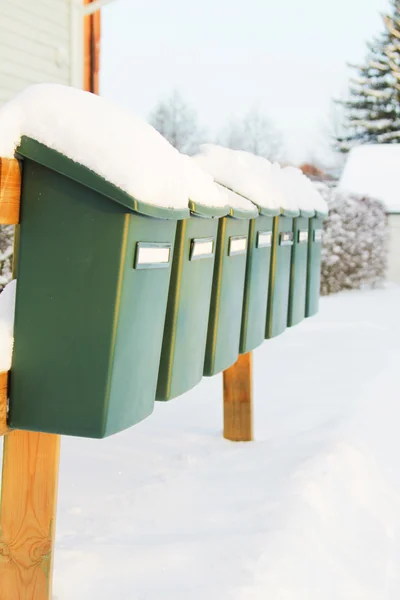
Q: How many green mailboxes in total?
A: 7